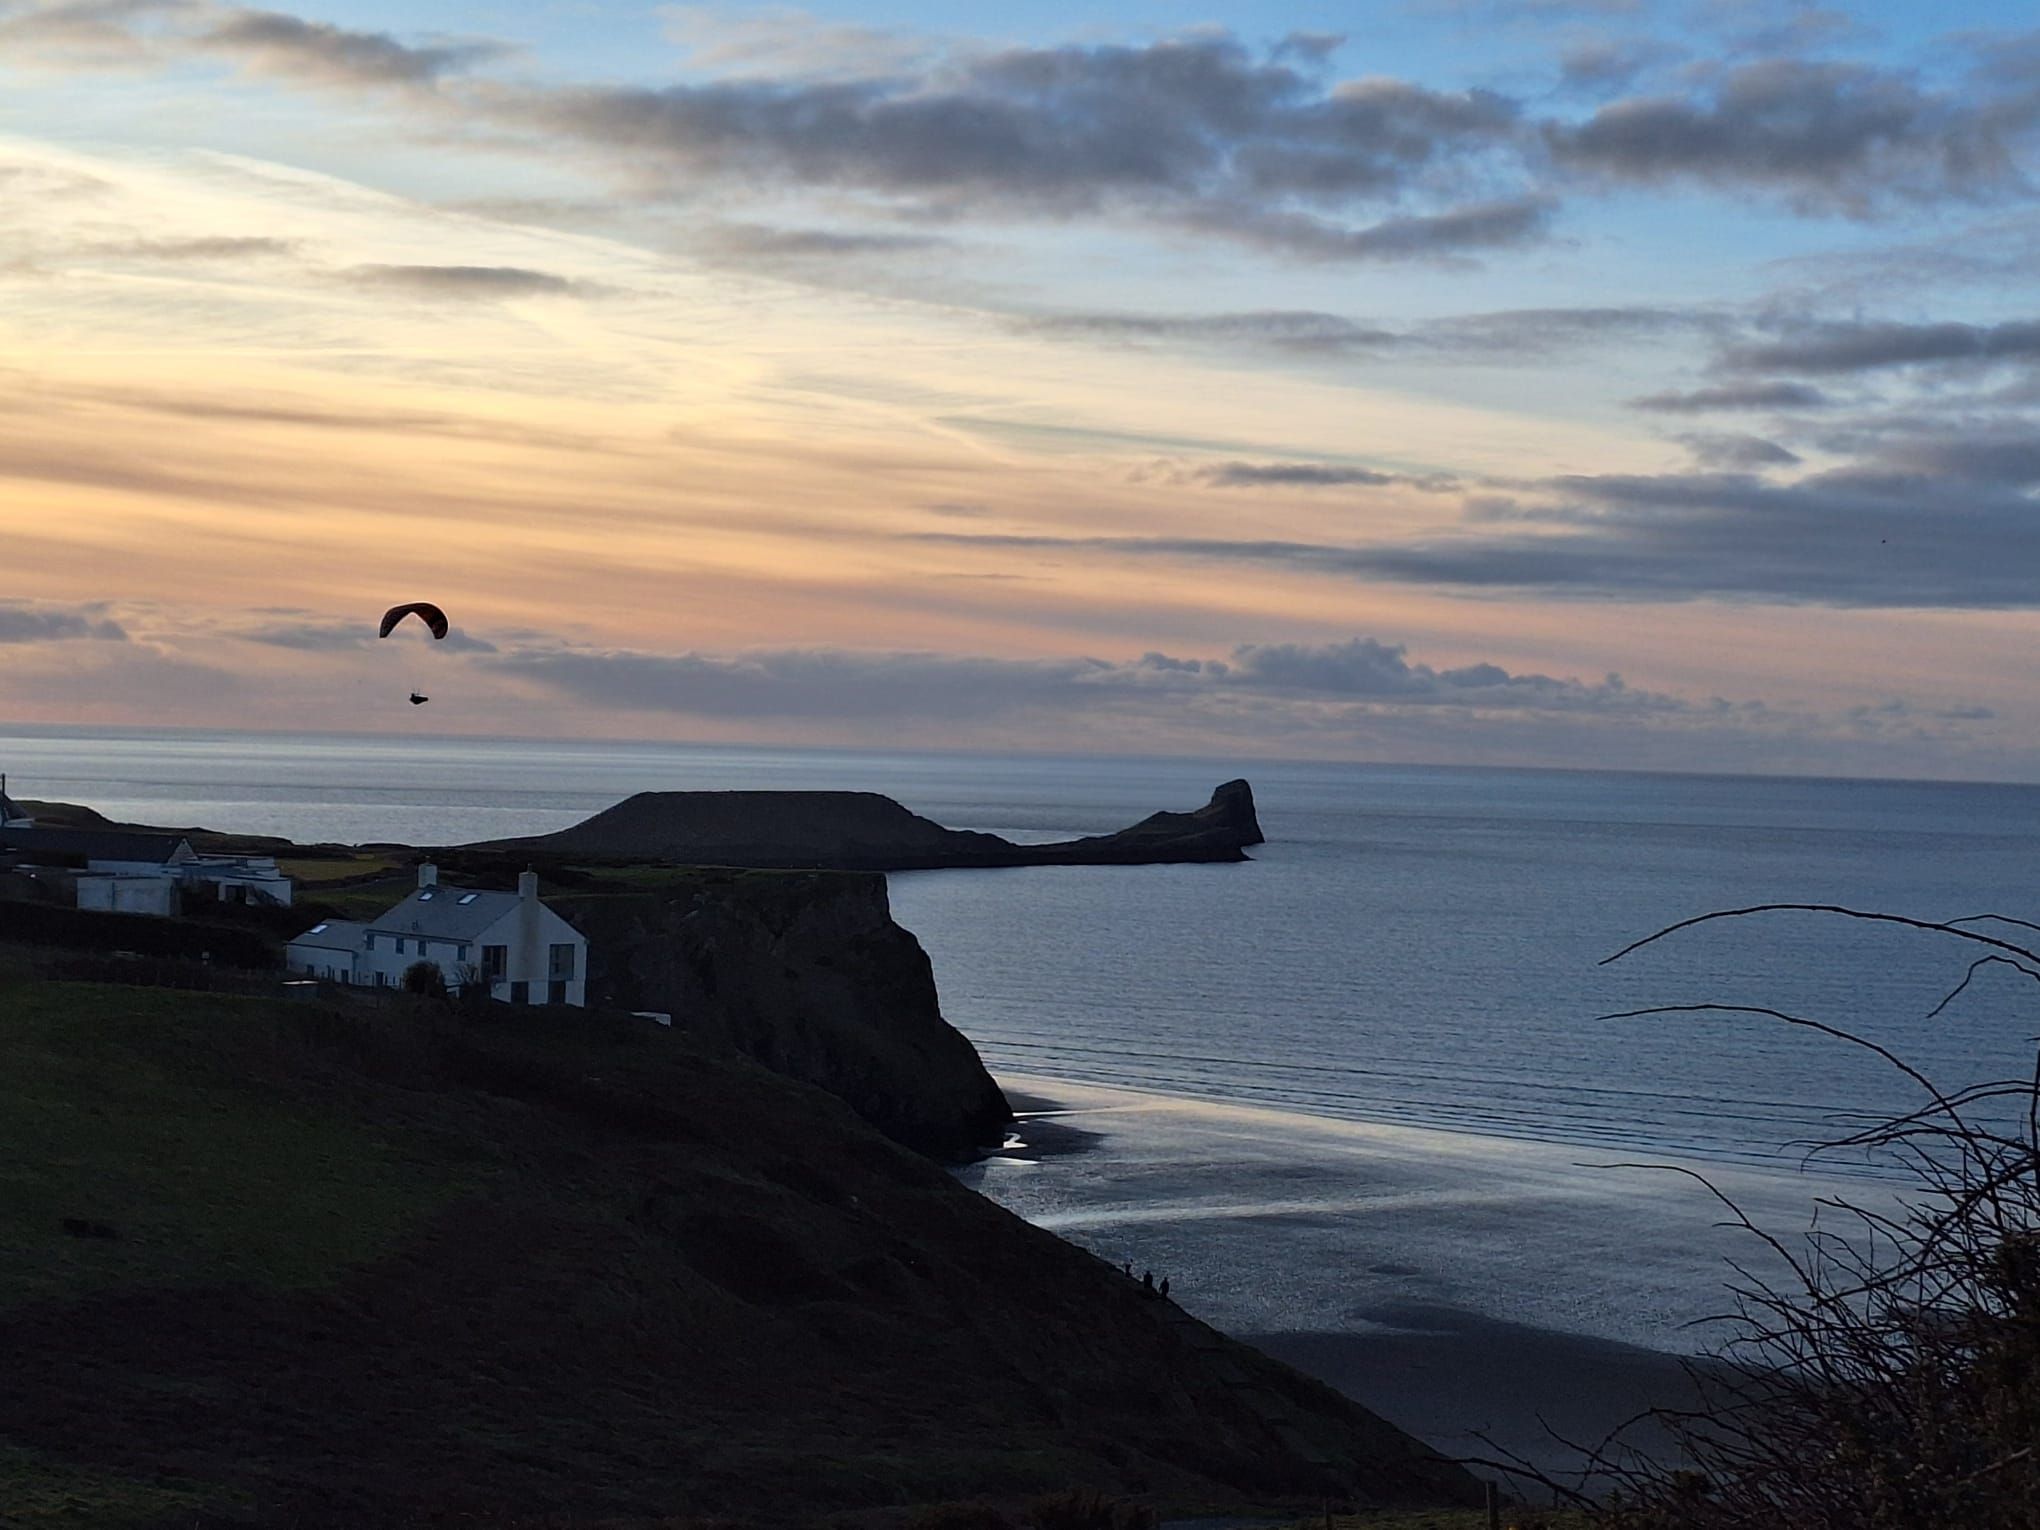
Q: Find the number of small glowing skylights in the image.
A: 3